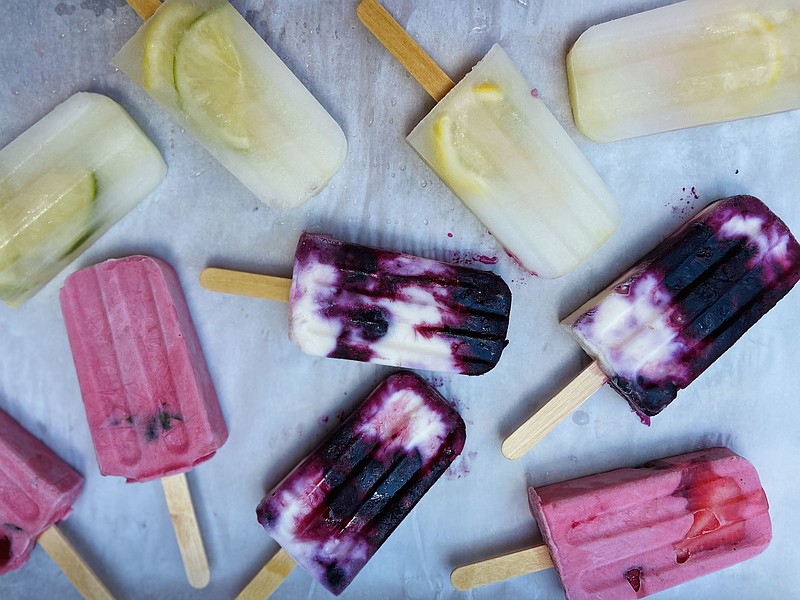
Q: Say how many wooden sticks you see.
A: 8